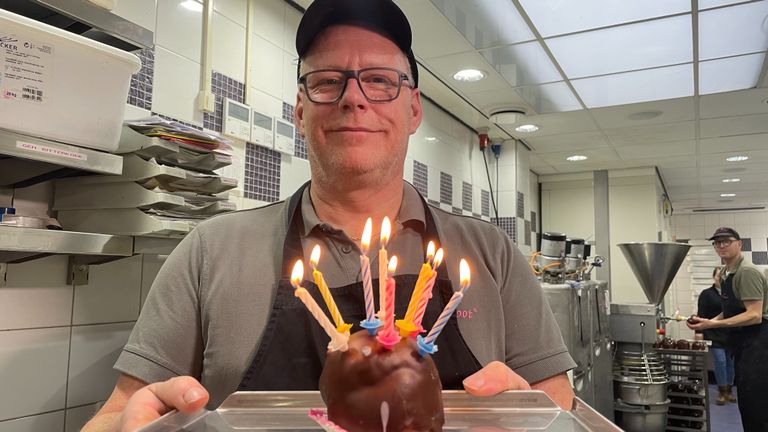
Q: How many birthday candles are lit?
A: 8